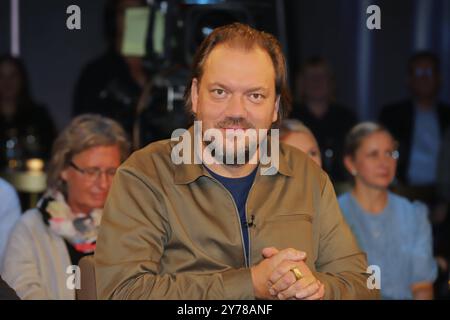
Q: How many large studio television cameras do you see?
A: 1